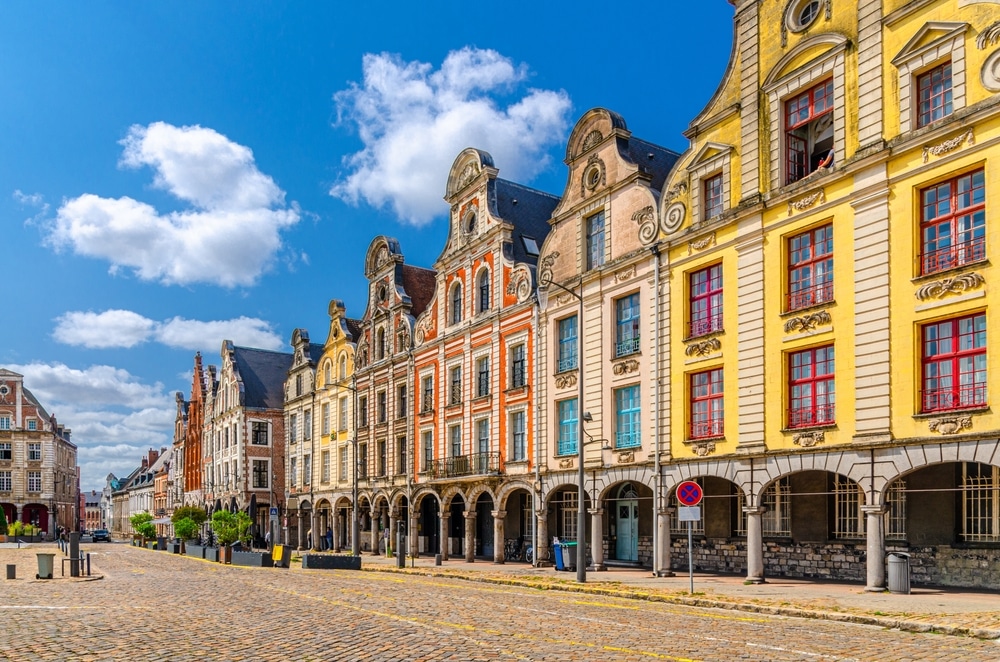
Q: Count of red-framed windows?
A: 9